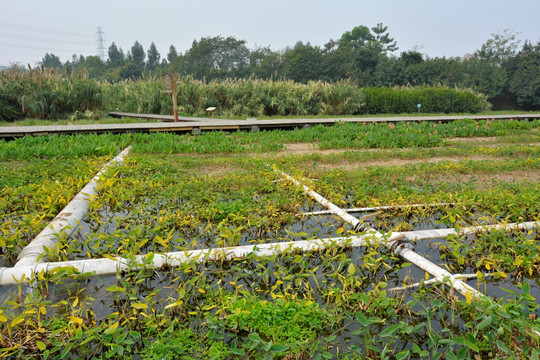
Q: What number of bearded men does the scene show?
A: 0